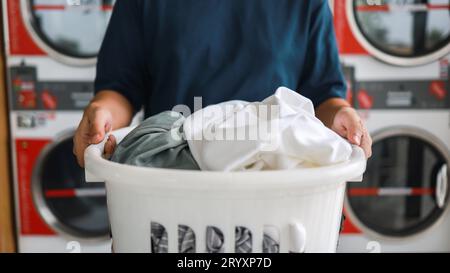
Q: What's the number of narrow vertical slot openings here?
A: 6